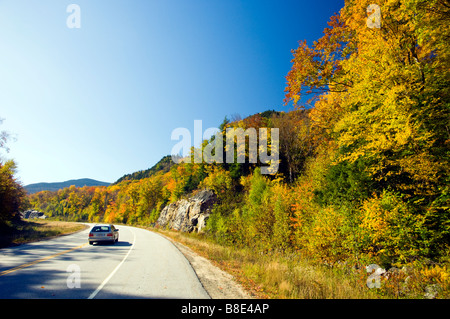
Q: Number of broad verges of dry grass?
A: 2